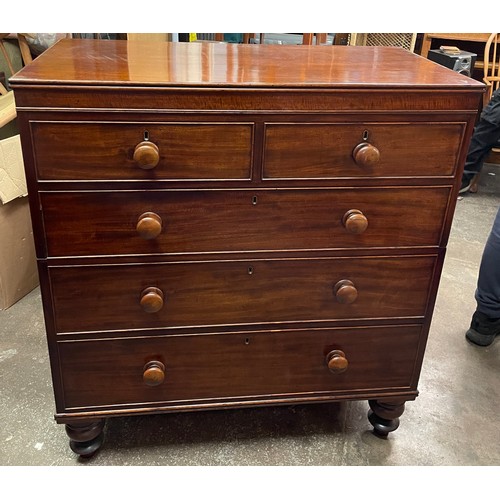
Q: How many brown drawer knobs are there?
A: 8